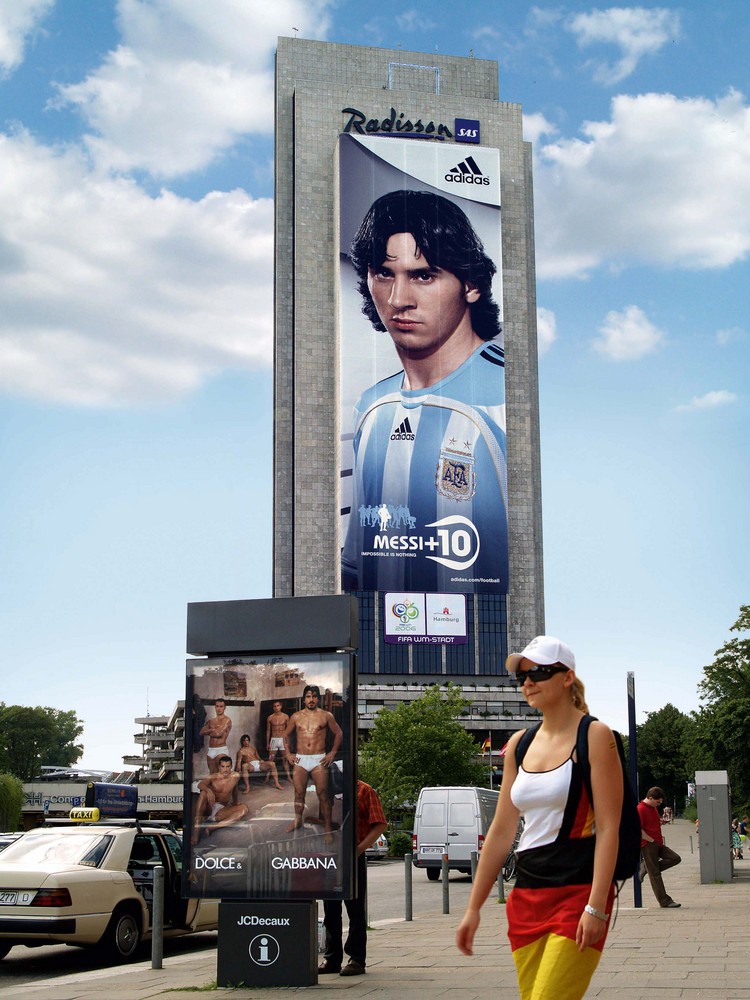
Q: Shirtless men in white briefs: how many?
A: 5